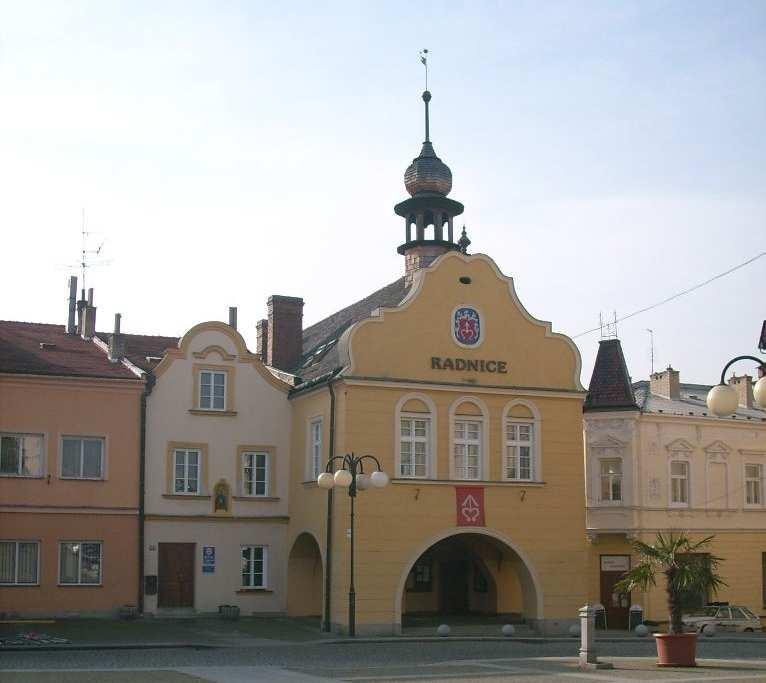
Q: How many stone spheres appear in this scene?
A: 5